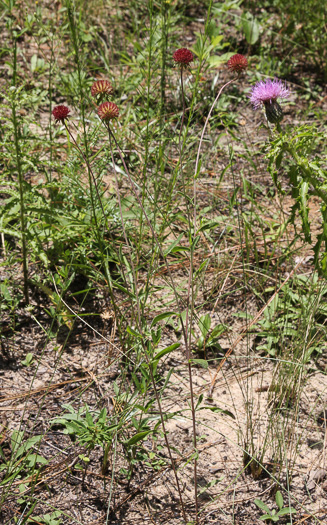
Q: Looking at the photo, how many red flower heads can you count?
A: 5